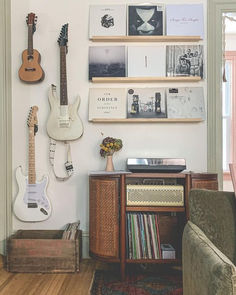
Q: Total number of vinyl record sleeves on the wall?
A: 9